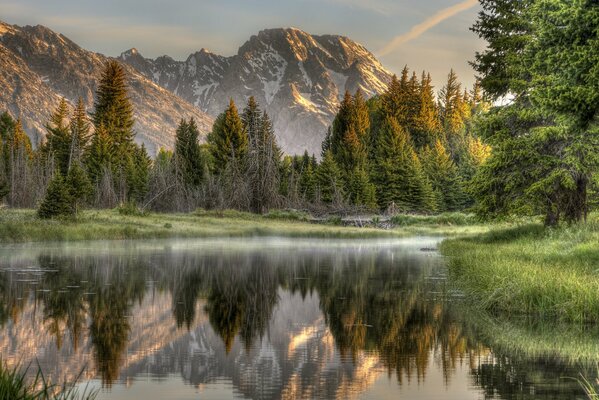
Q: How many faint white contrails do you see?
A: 1